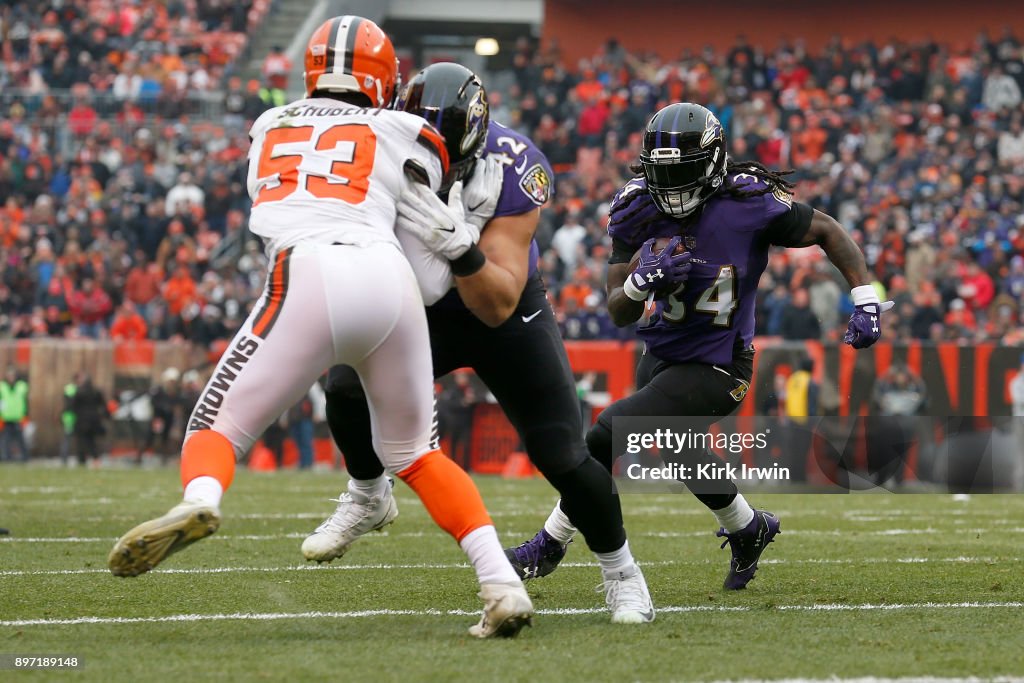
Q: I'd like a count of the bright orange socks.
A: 2